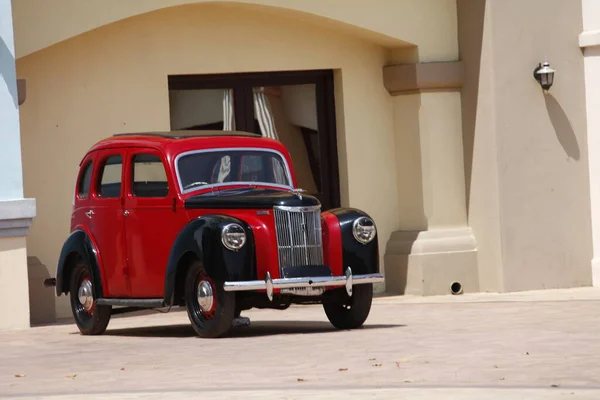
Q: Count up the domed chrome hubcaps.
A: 2